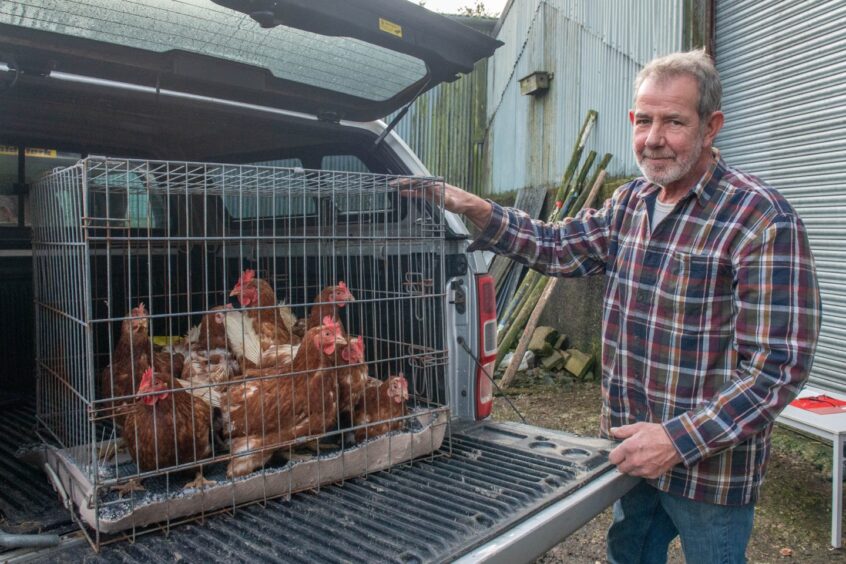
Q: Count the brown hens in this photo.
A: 8